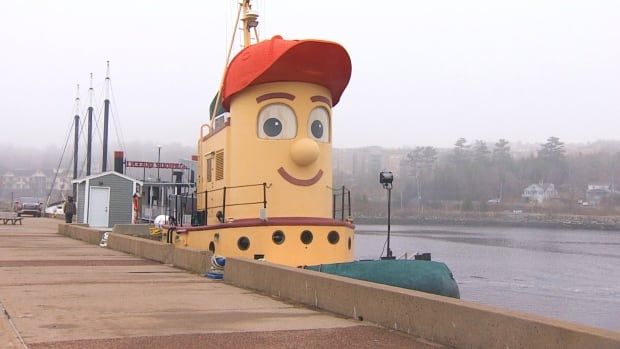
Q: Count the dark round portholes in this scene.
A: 6